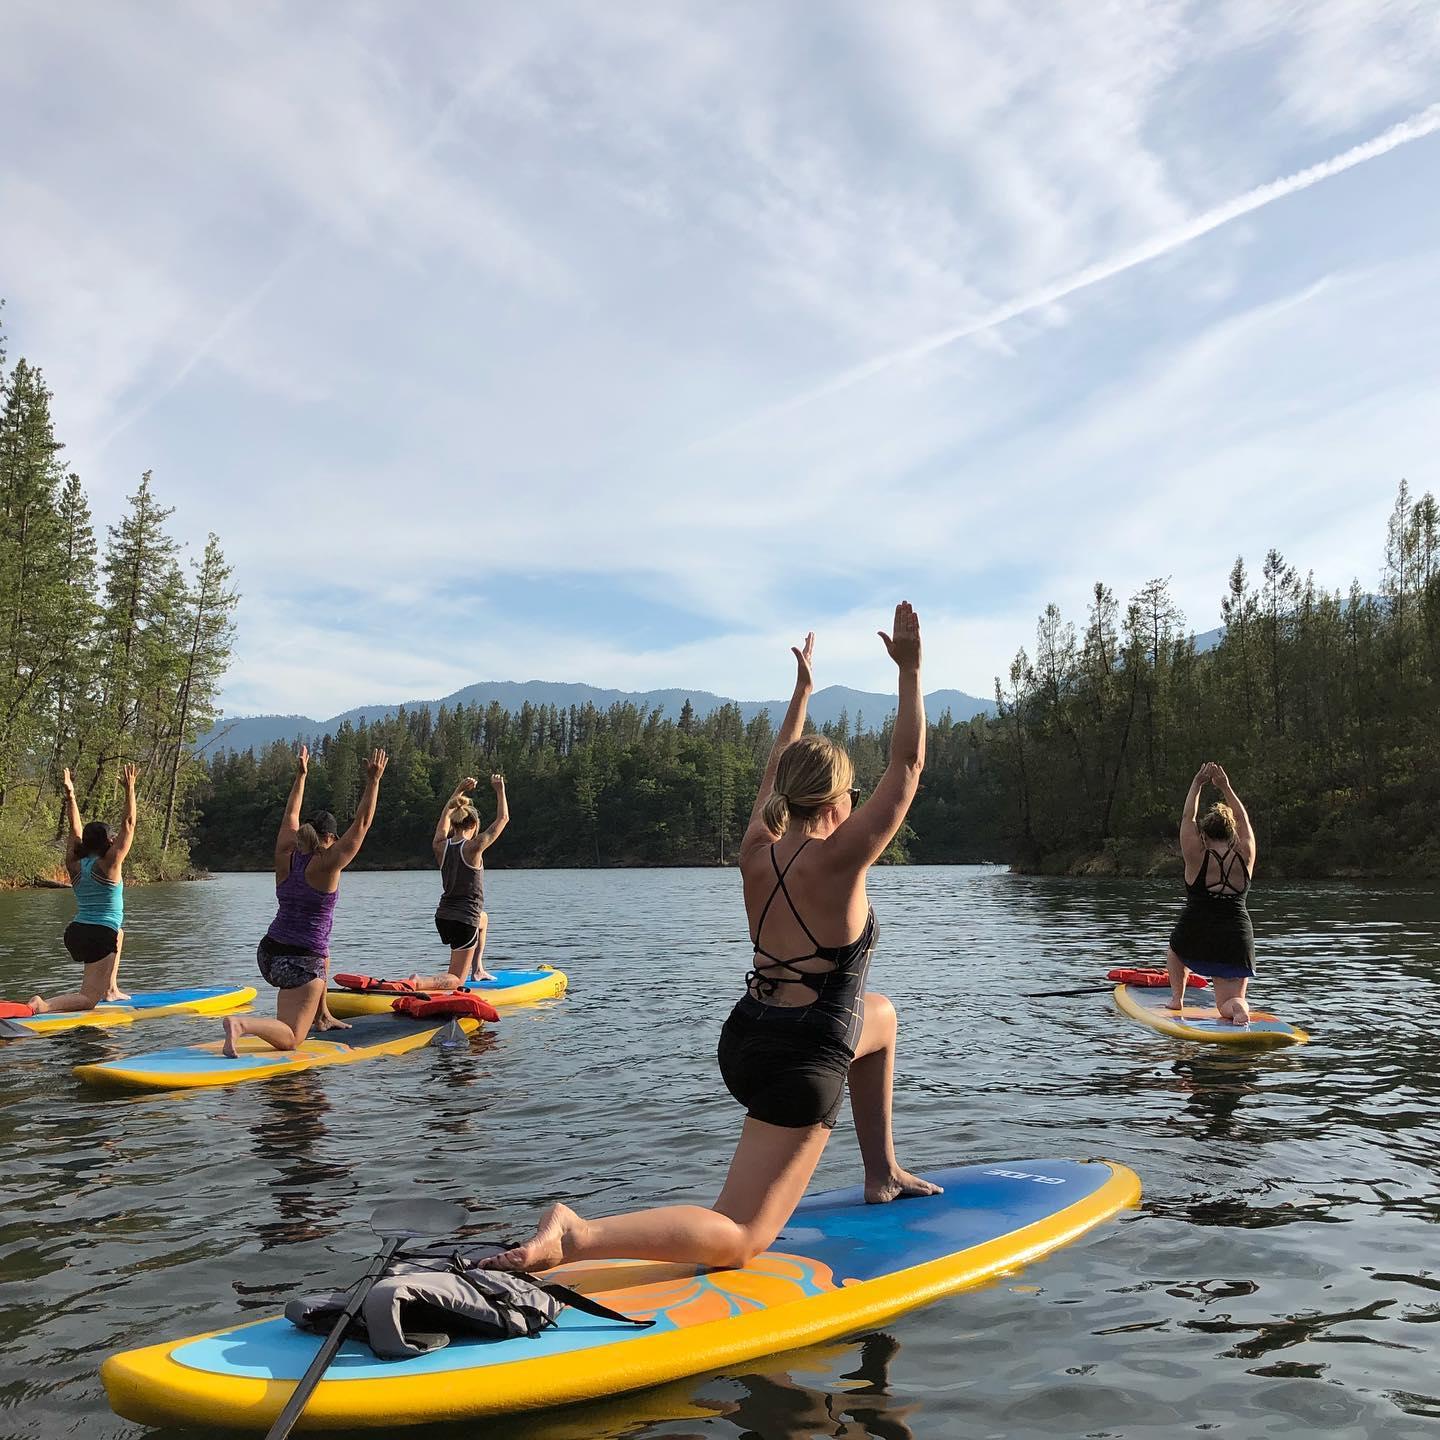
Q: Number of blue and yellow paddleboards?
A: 5